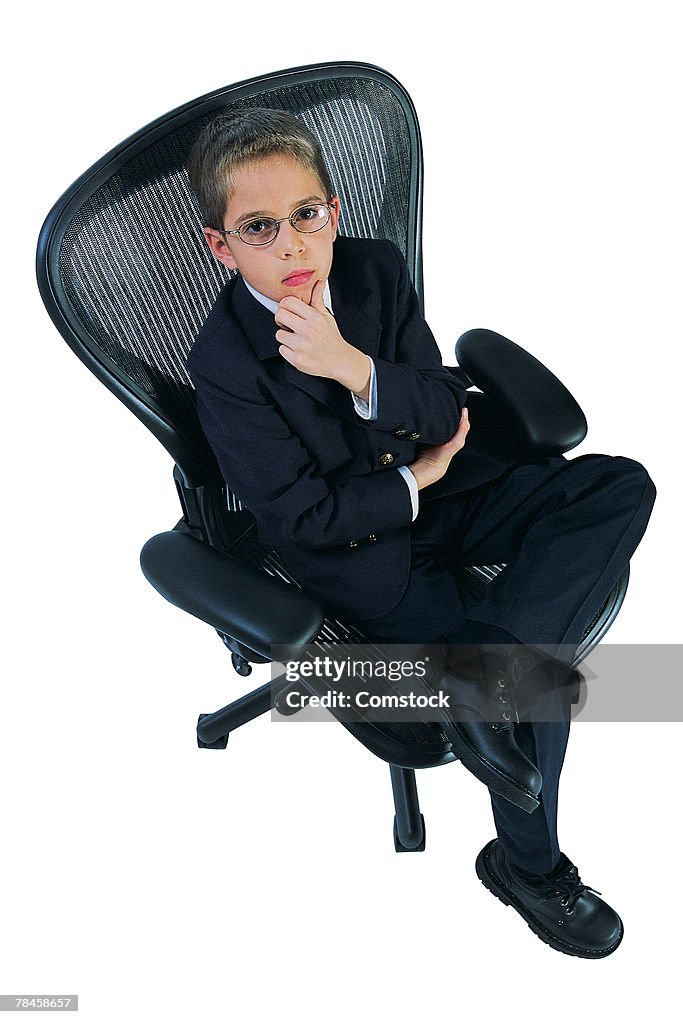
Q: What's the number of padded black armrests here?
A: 2